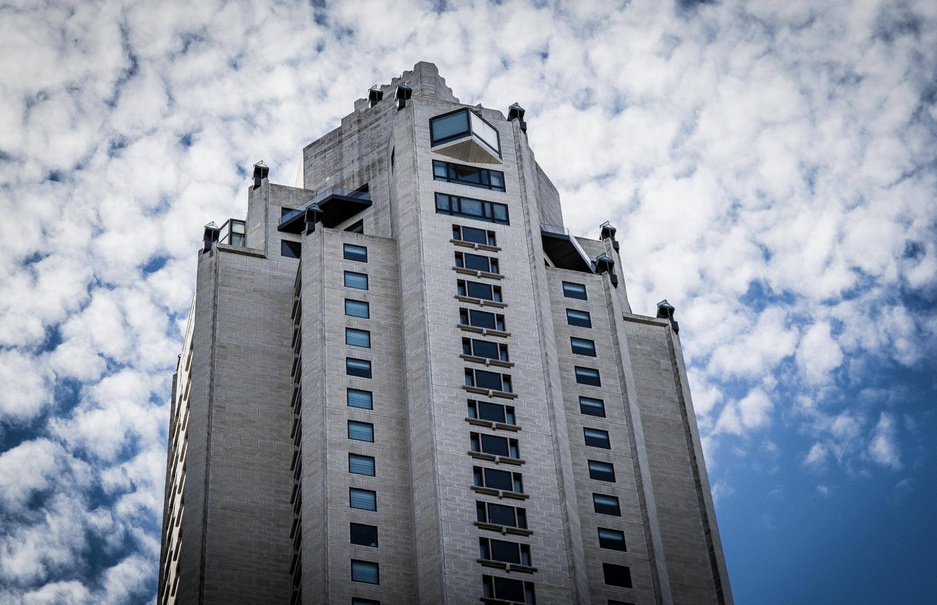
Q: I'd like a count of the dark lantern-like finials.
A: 9